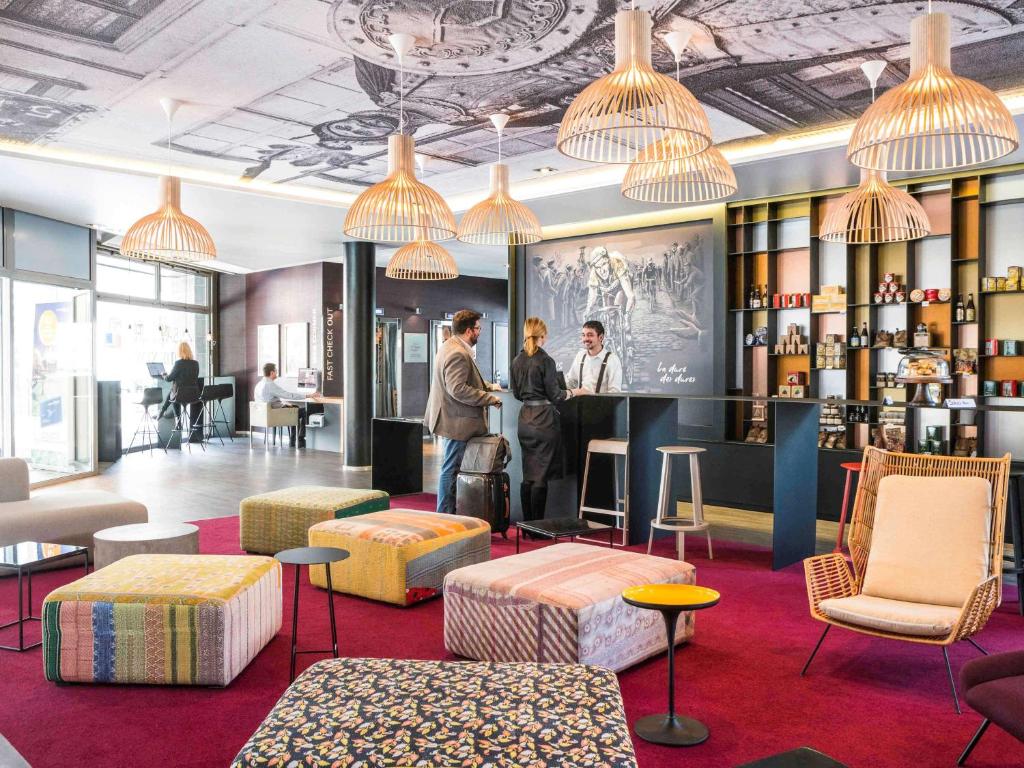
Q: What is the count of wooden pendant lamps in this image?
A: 8